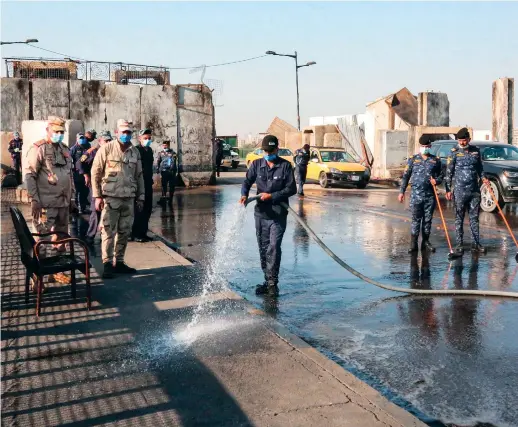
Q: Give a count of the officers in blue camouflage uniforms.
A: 2